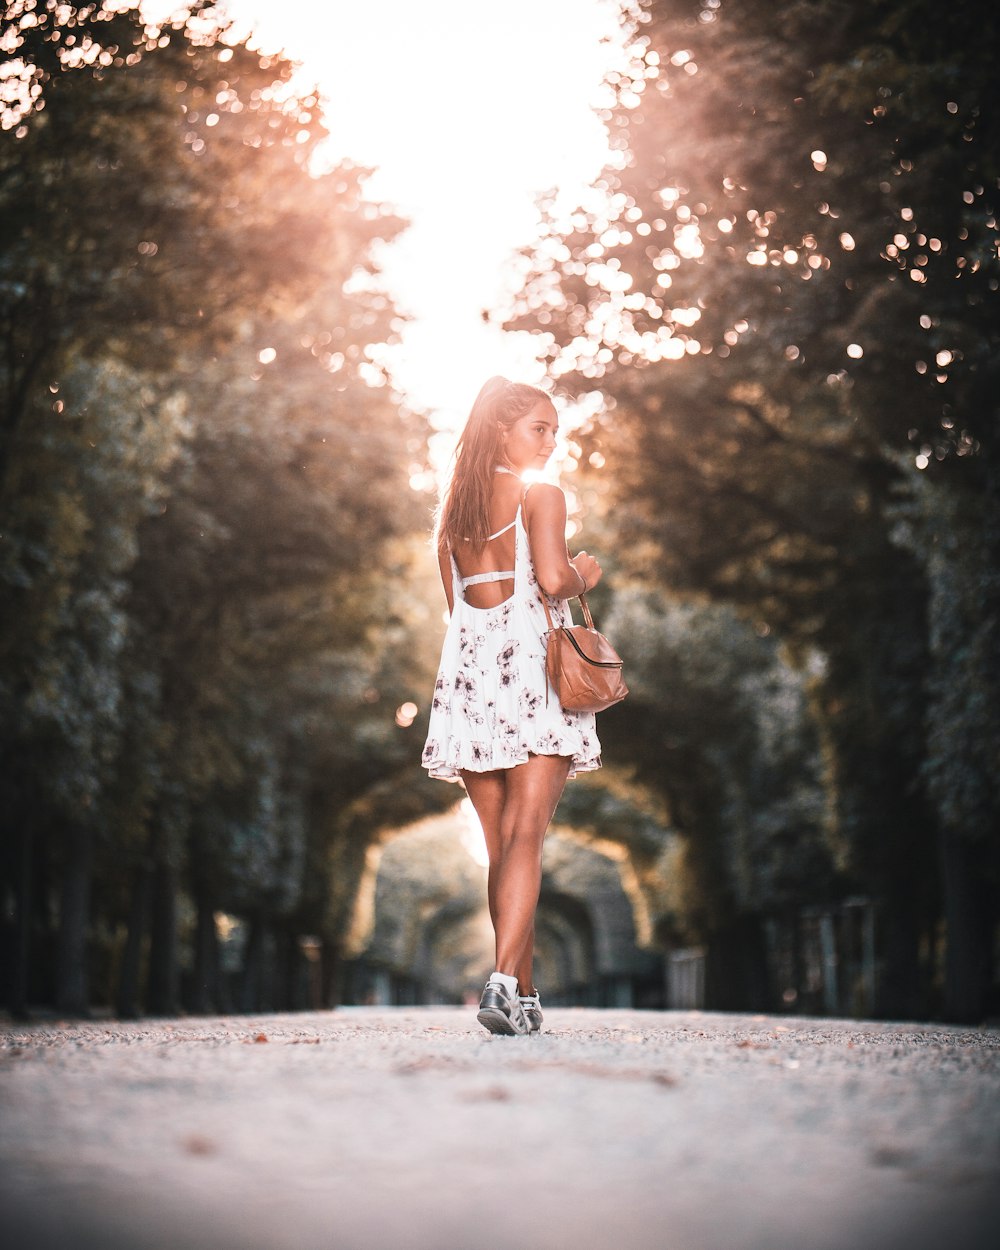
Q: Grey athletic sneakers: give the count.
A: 2